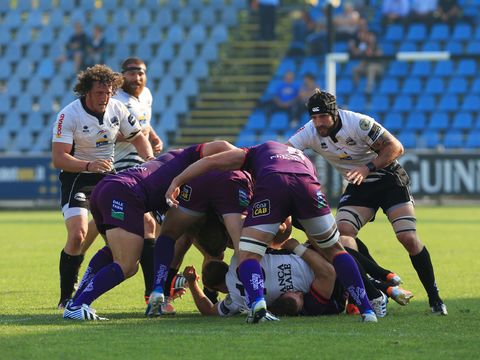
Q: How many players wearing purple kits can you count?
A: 3